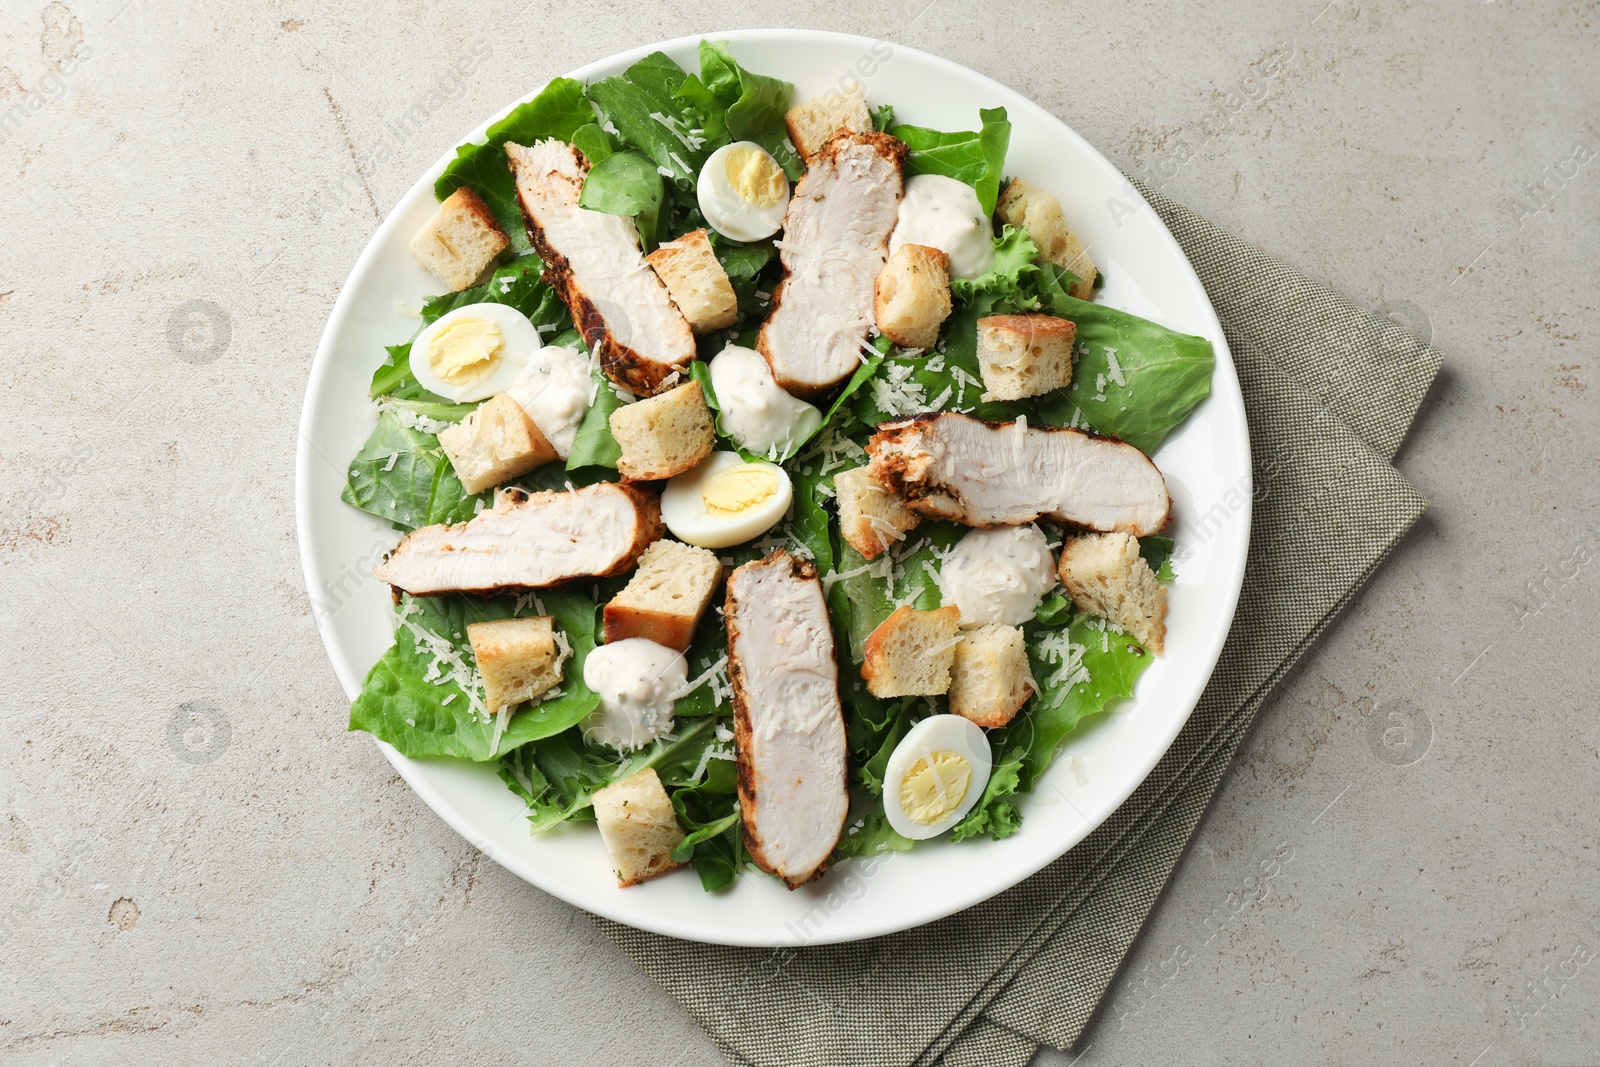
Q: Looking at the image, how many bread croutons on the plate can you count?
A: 15